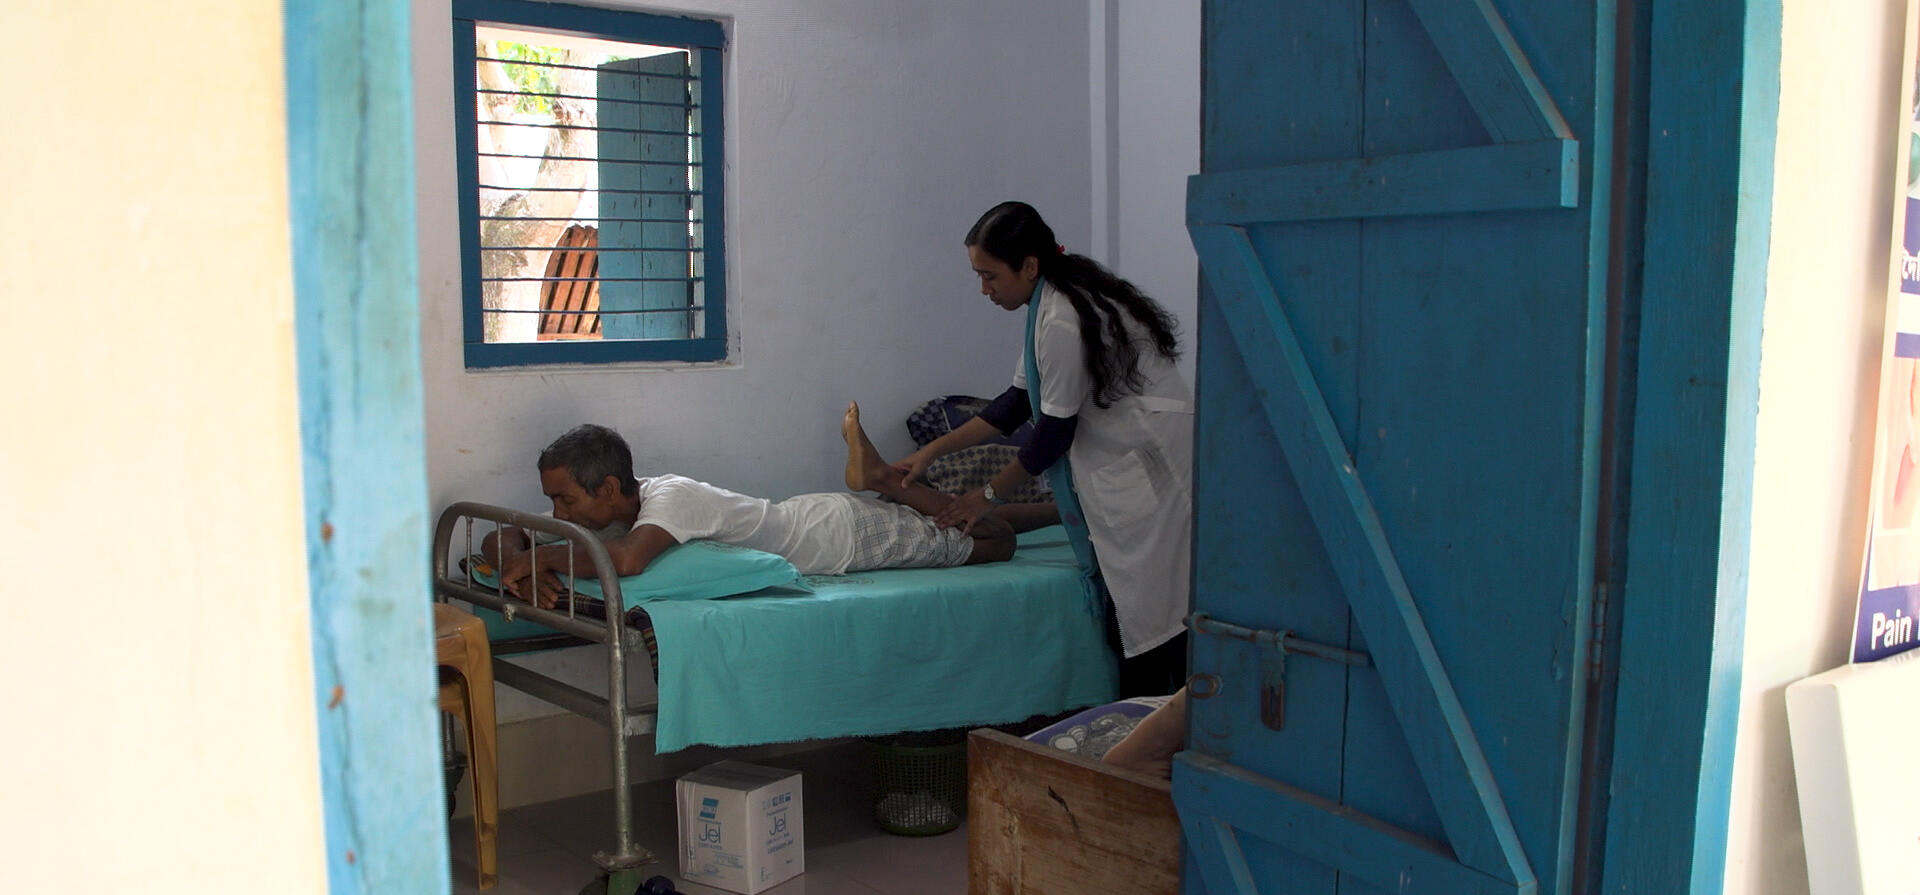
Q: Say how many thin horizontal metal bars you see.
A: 9